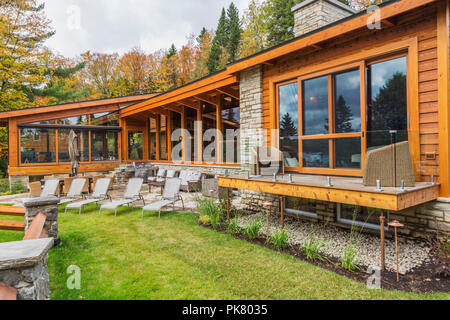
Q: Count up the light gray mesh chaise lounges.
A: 5